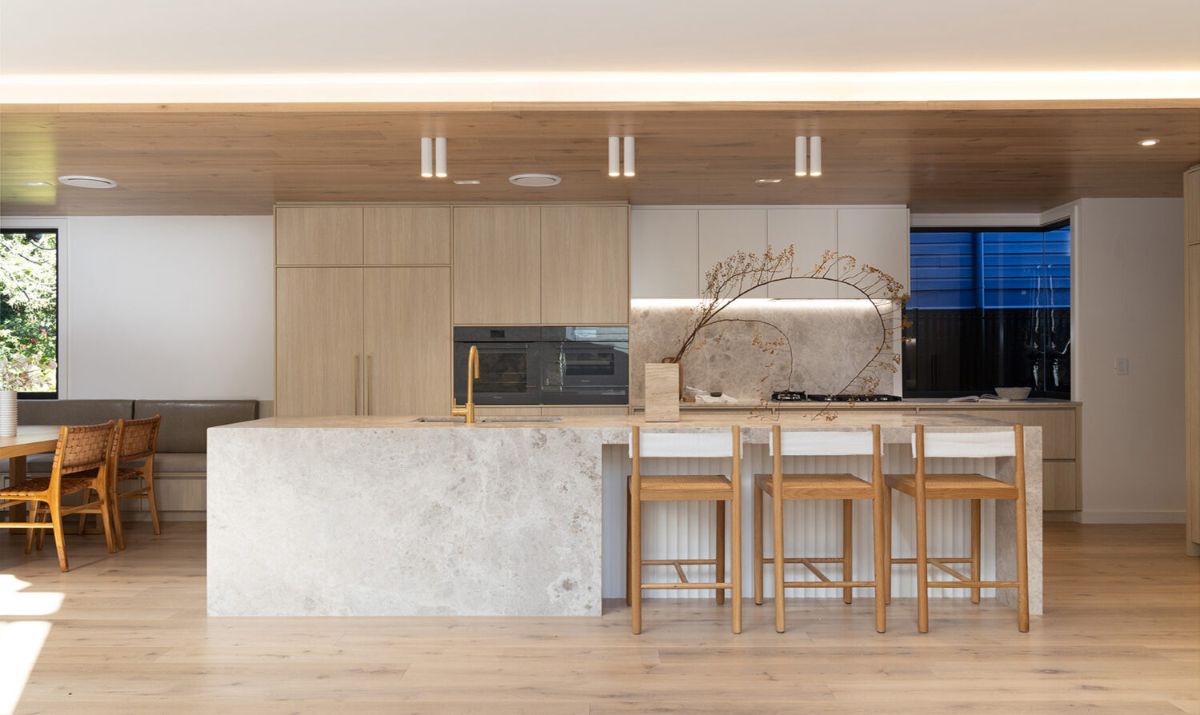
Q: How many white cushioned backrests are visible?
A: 3